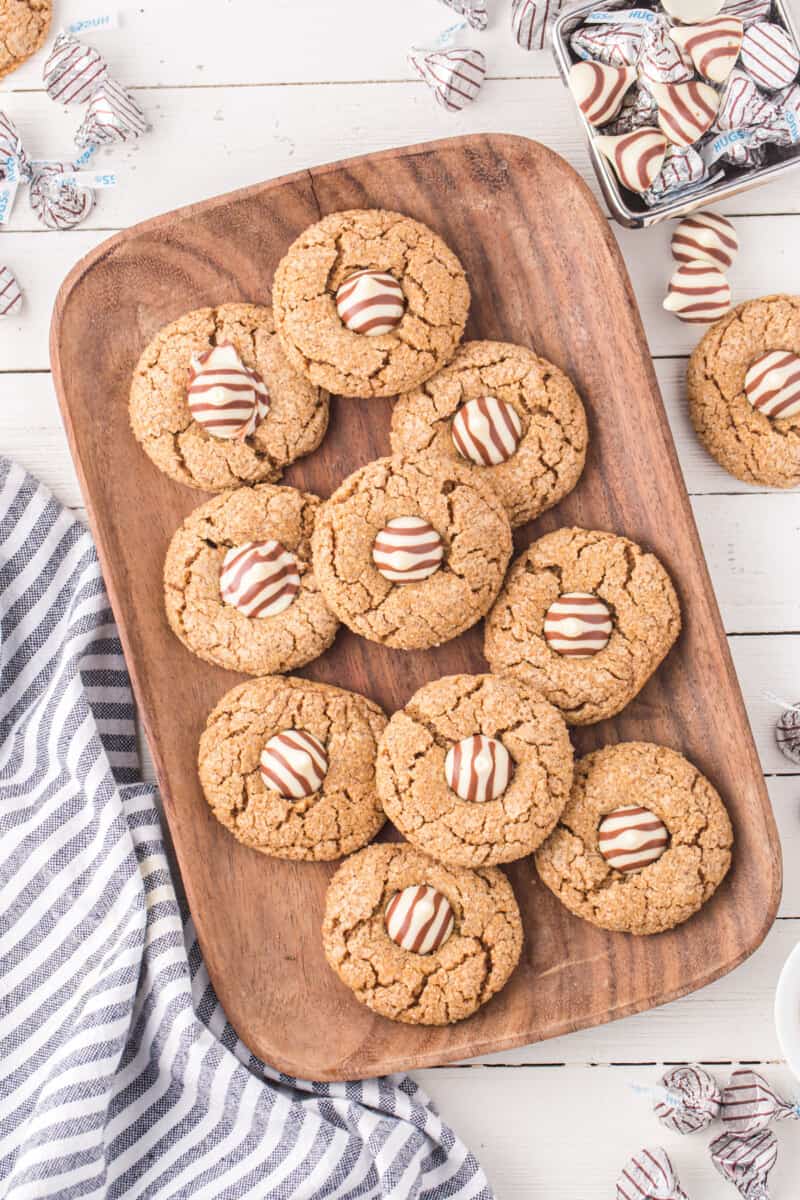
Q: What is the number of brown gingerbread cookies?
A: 12